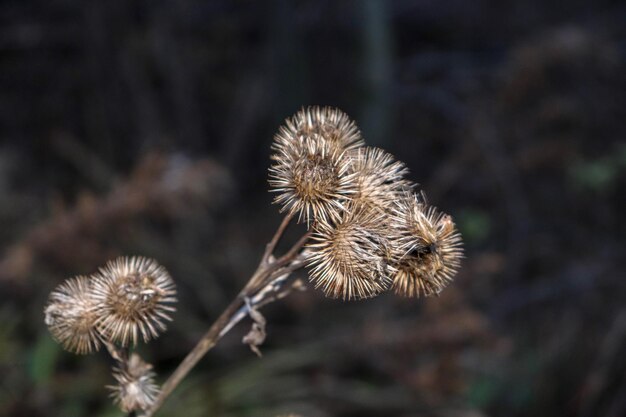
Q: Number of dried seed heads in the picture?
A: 8